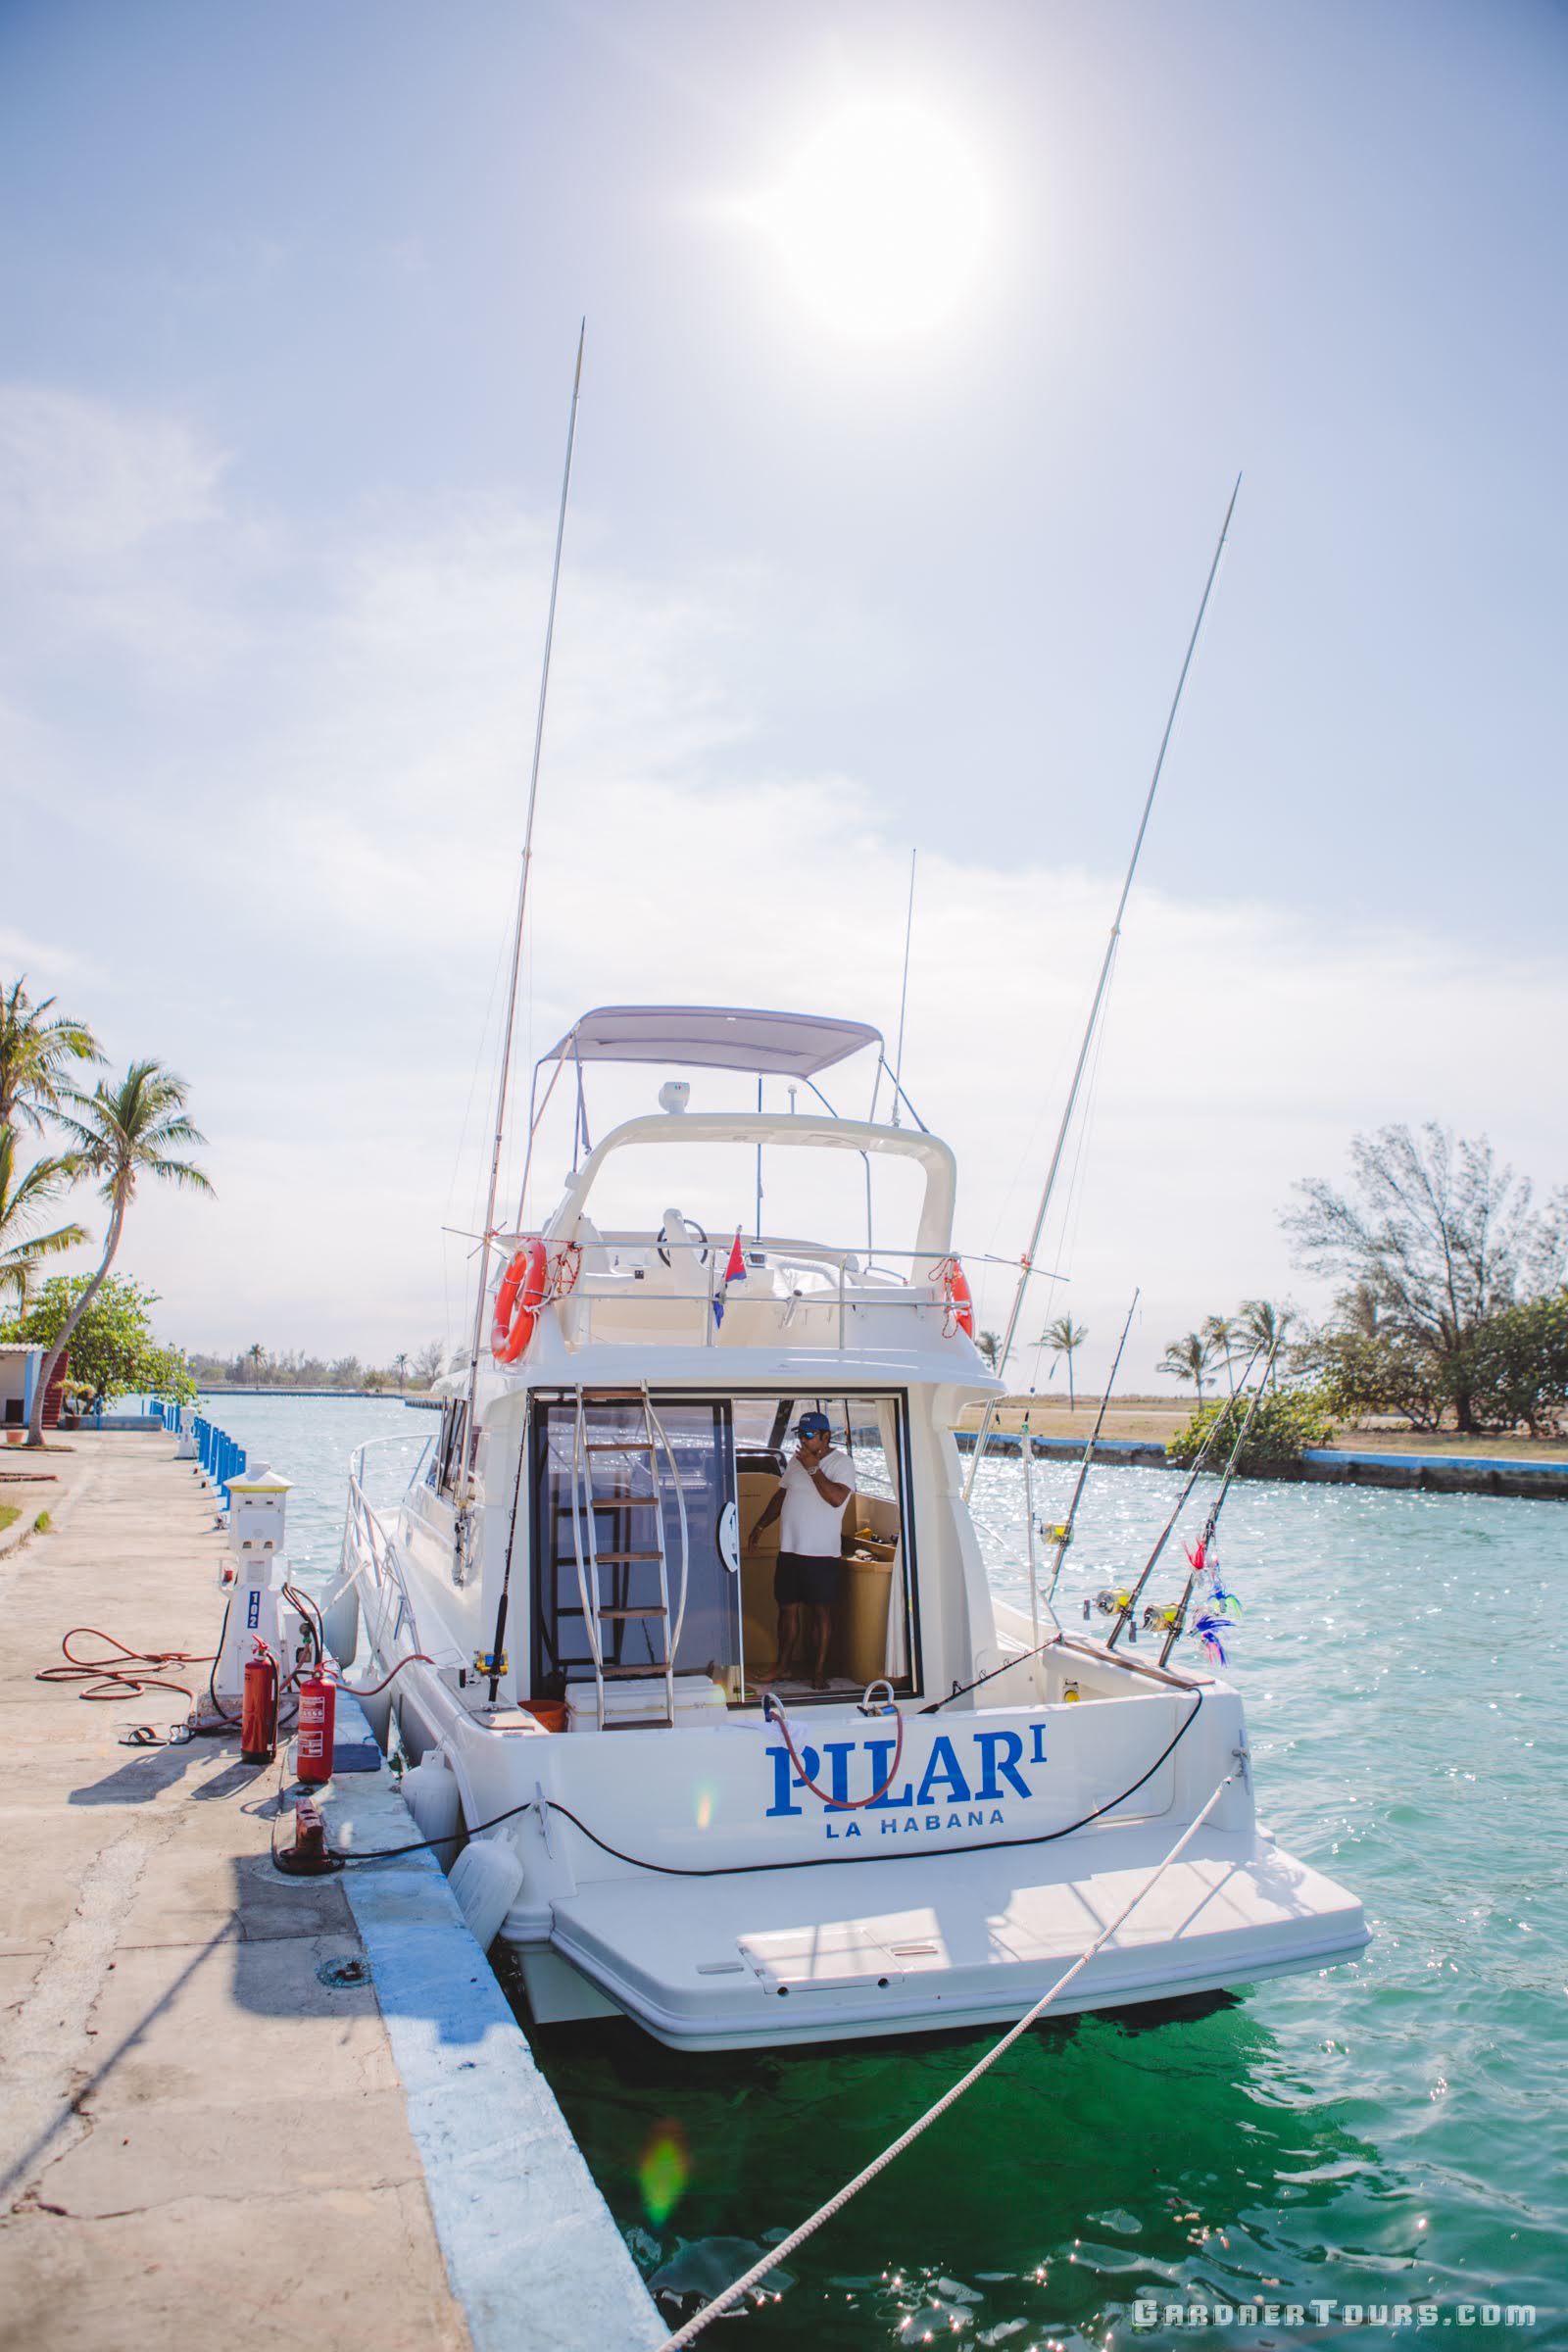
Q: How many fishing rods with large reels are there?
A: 4